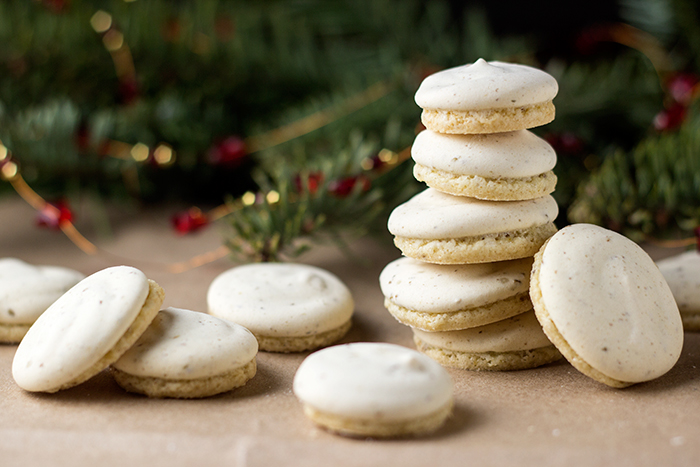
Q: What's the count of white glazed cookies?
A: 12